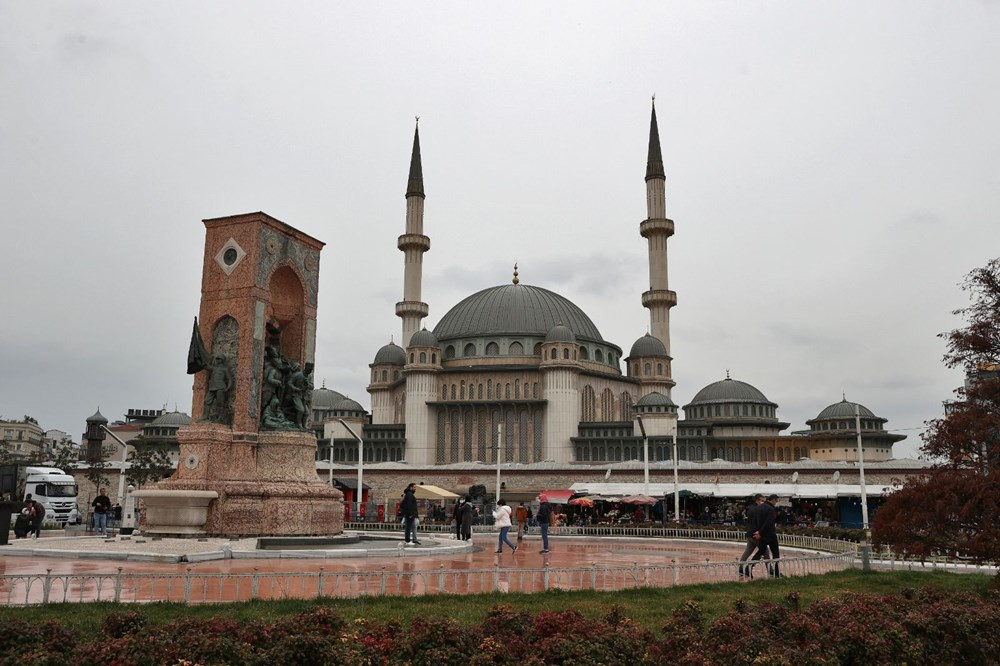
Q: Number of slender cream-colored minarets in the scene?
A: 2